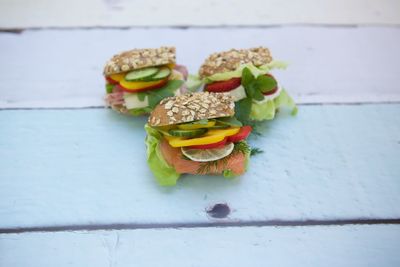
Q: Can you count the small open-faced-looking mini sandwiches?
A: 3